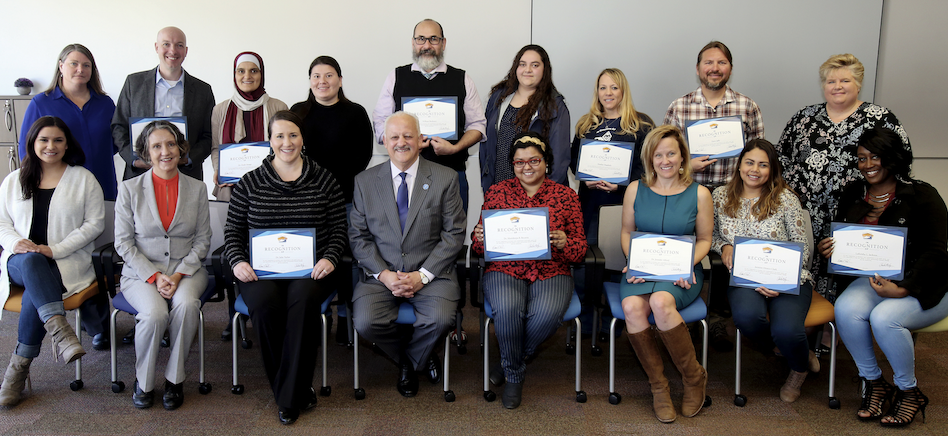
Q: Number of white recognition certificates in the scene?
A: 10